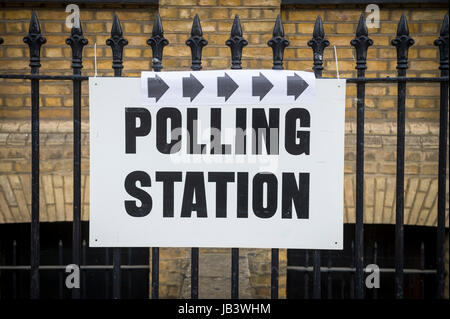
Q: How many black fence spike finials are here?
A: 11